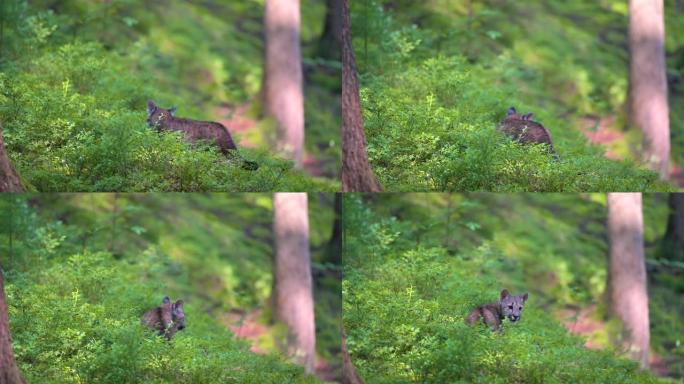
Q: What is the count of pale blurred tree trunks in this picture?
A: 4